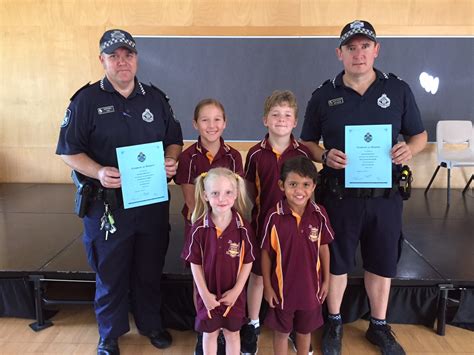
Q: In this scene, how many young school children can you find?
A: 4